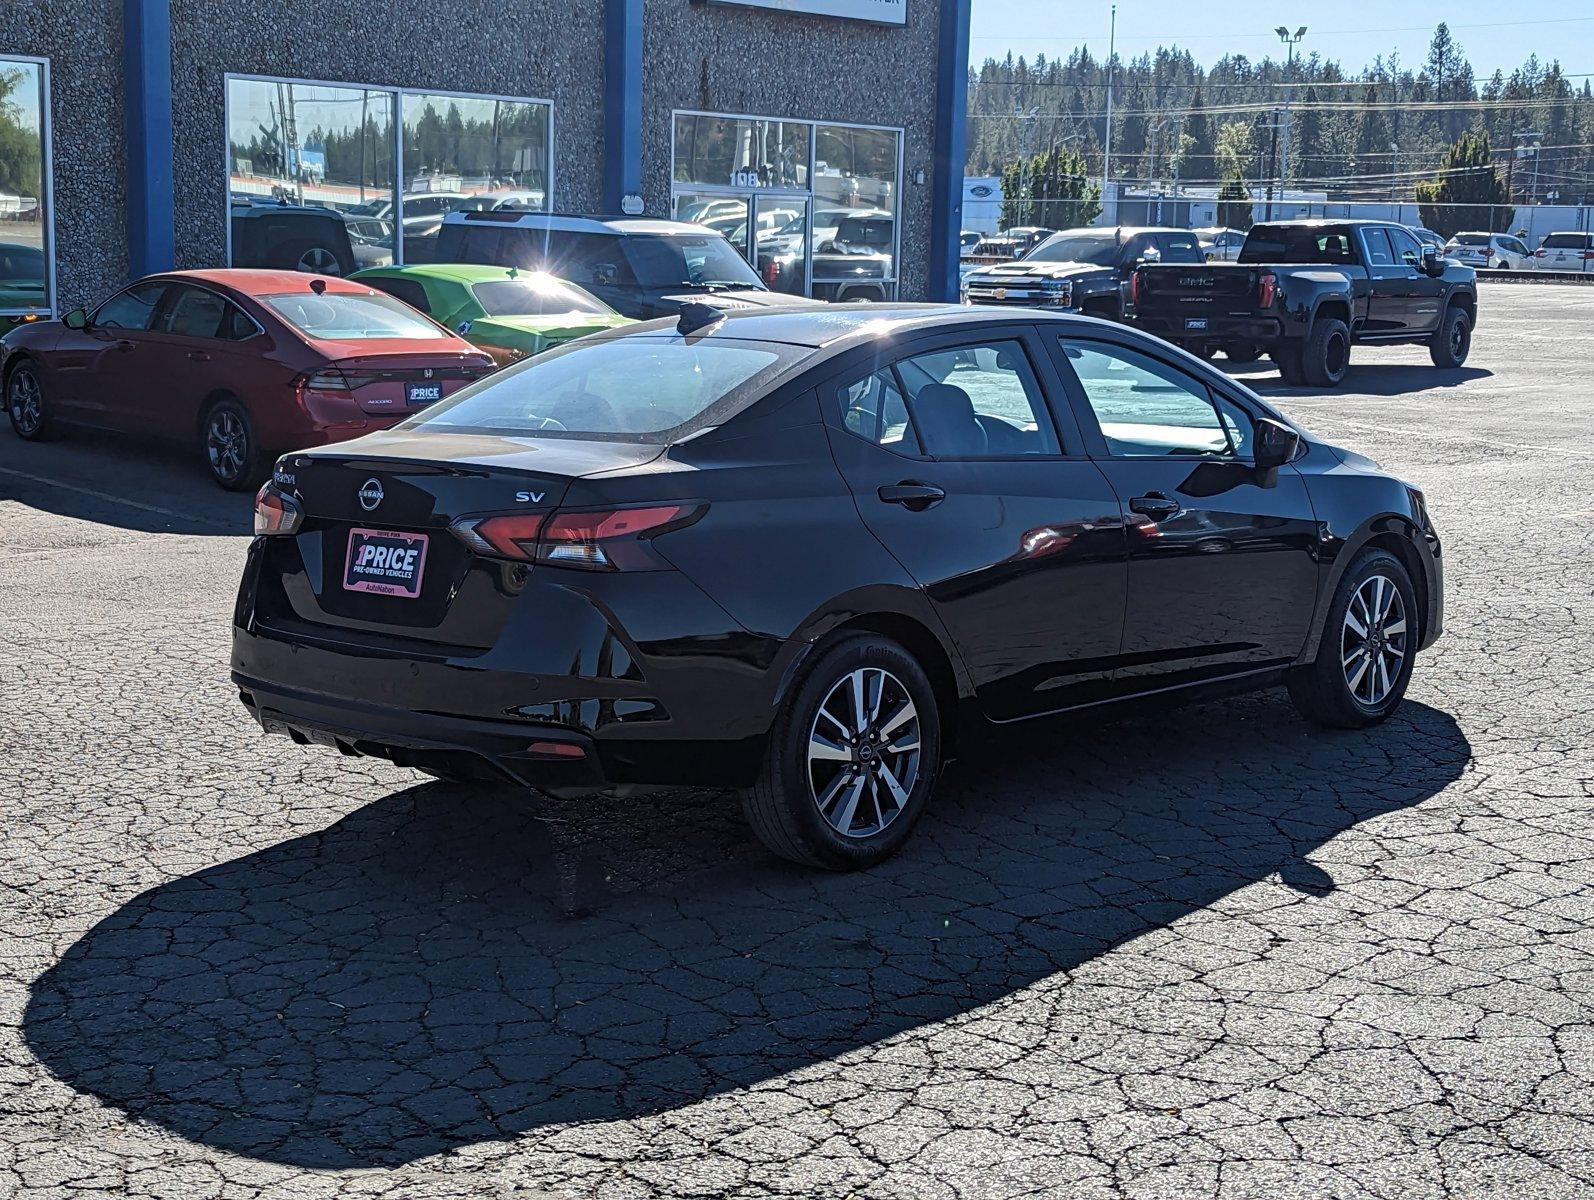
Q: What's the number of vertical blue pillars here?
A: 3